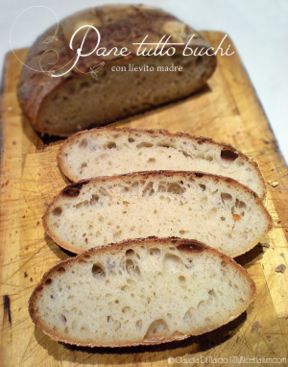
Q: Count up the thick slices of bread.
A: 3